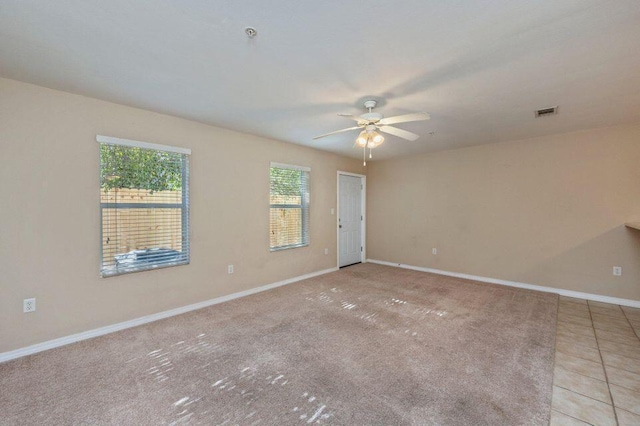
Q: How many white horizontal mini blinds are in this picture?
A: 2